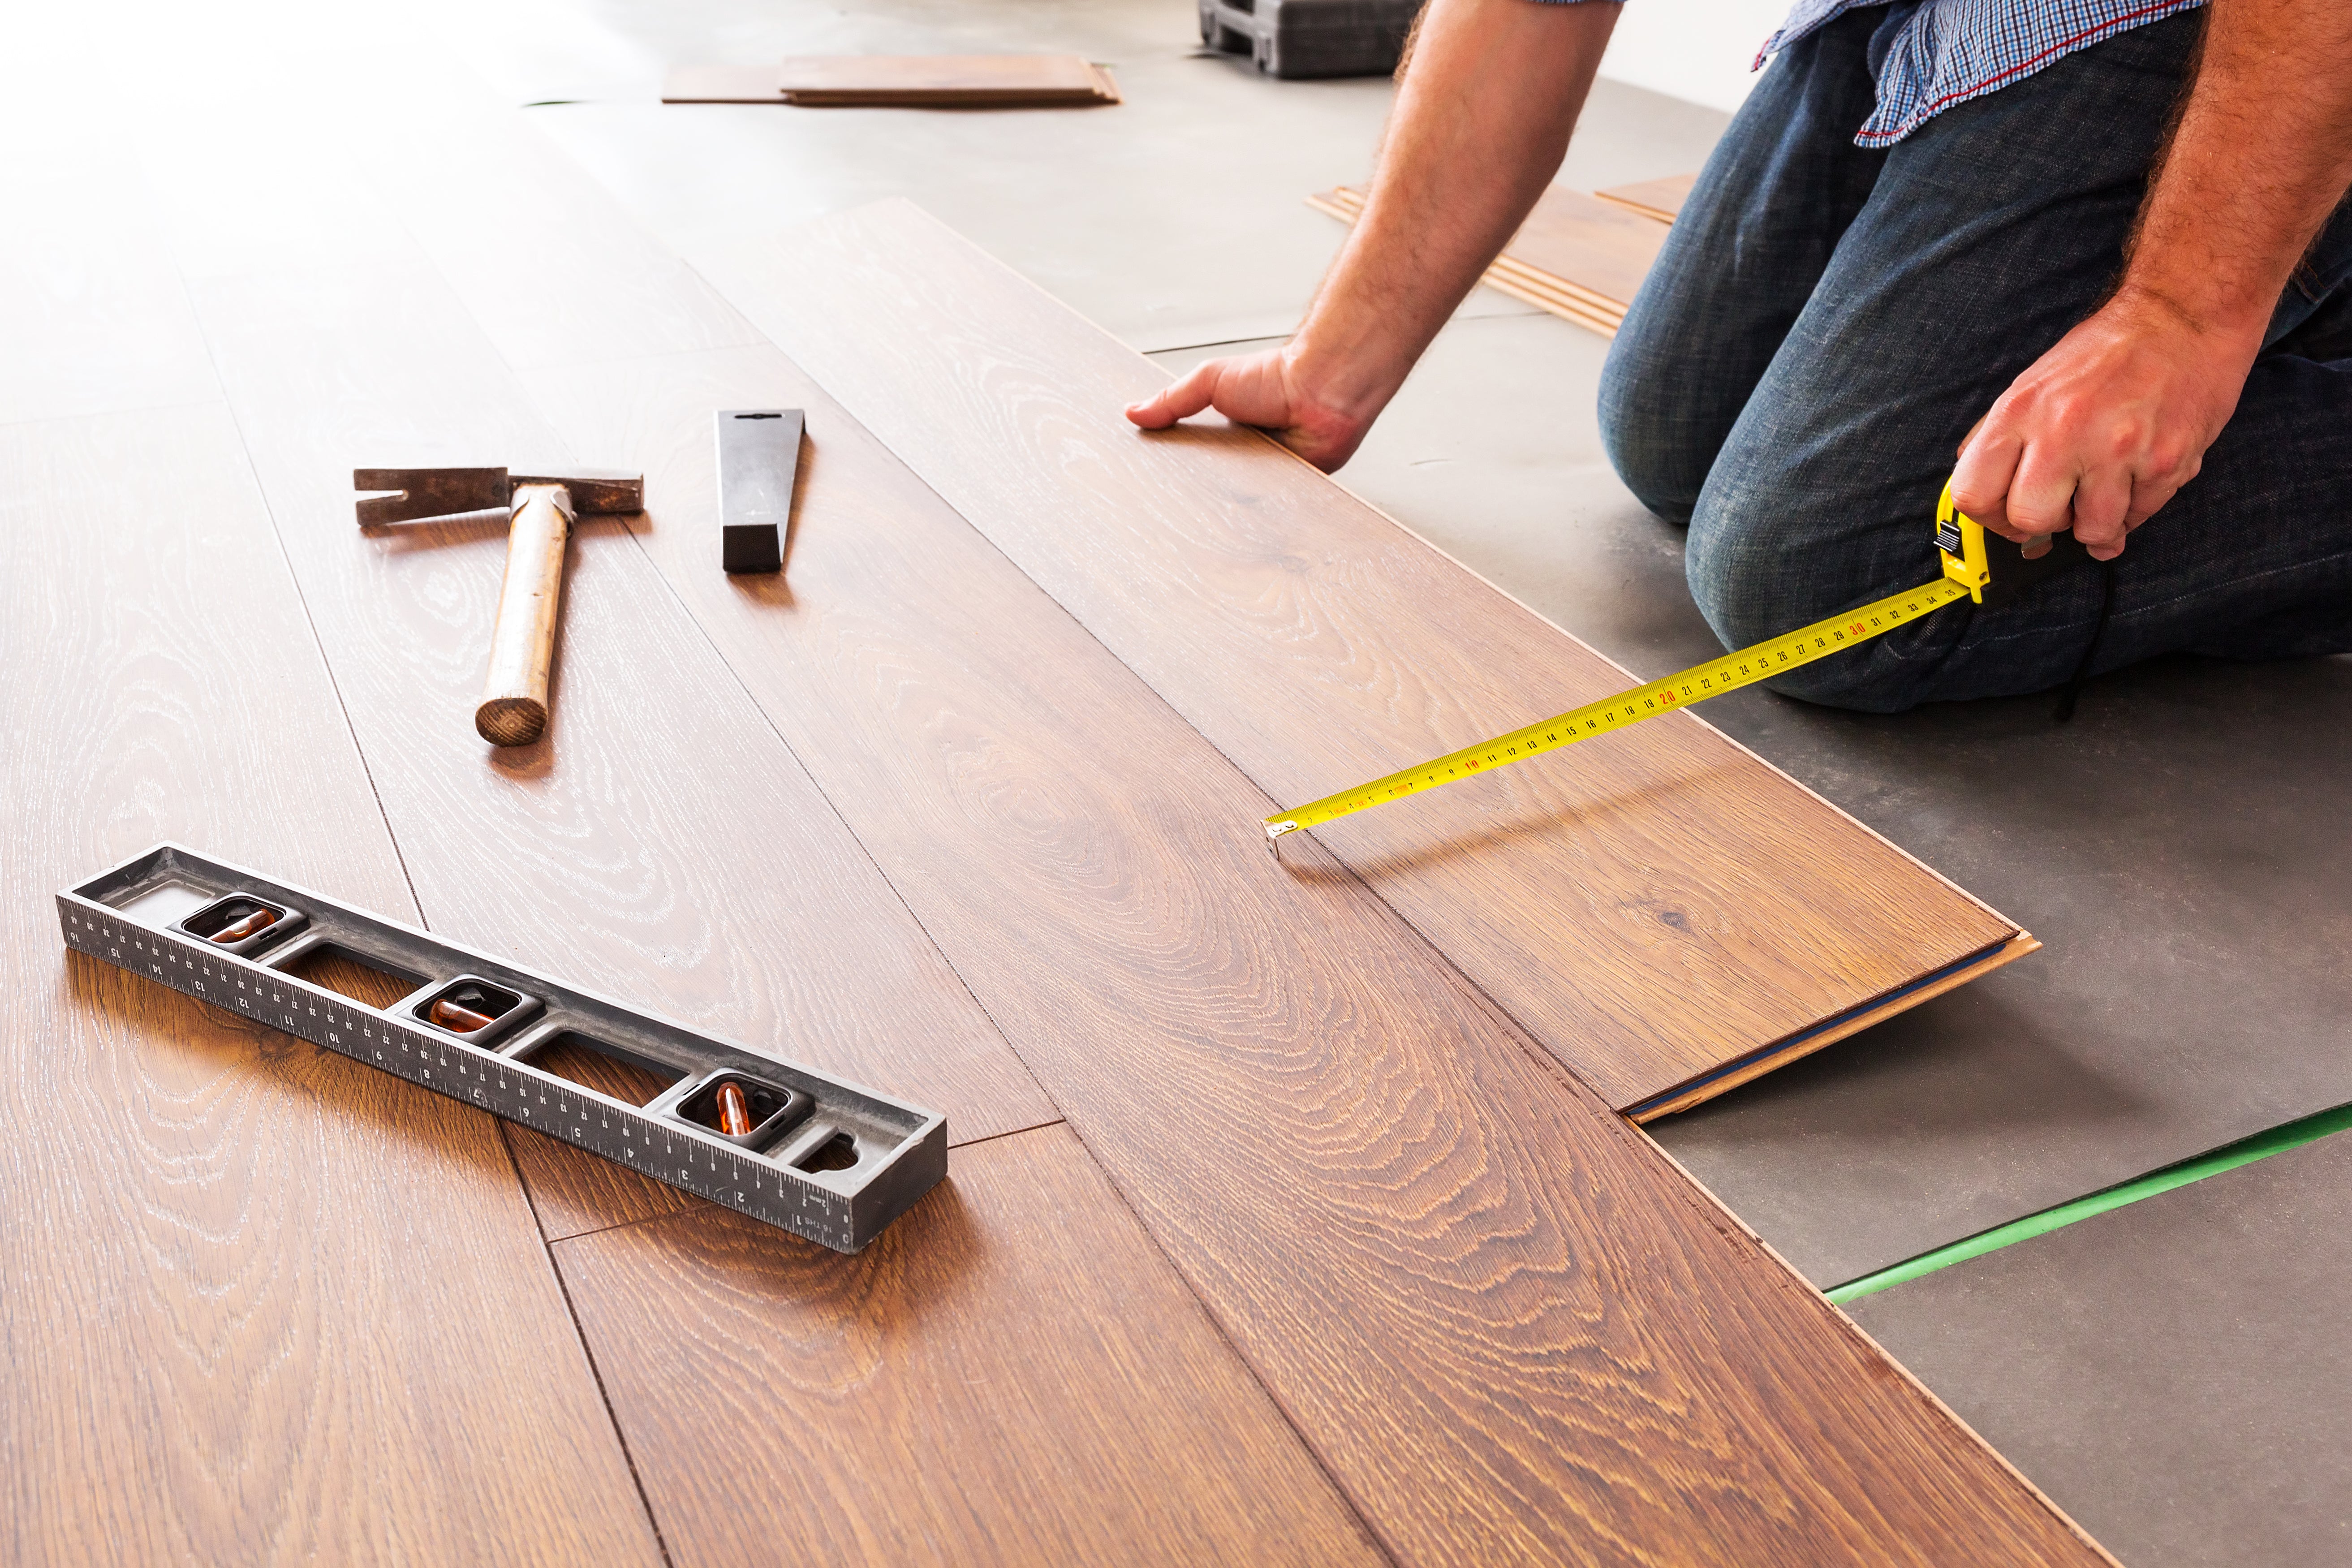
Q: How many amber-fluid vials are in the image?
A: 3